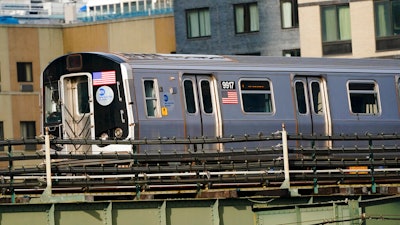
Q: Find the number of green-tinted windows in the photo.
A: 5